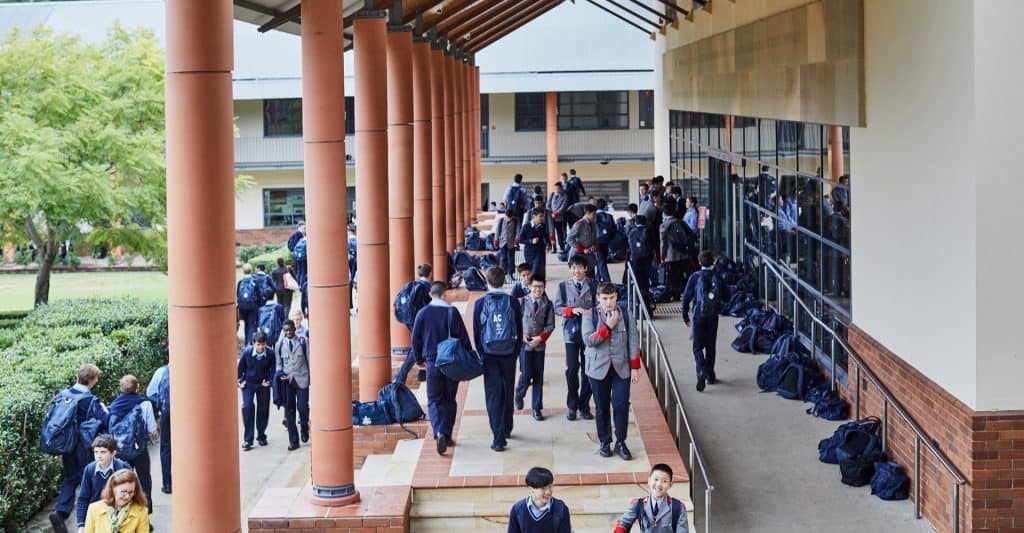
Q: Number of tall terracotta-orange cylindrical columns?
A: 12